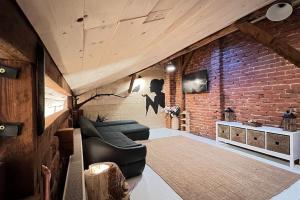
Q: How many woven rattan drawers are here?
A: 4